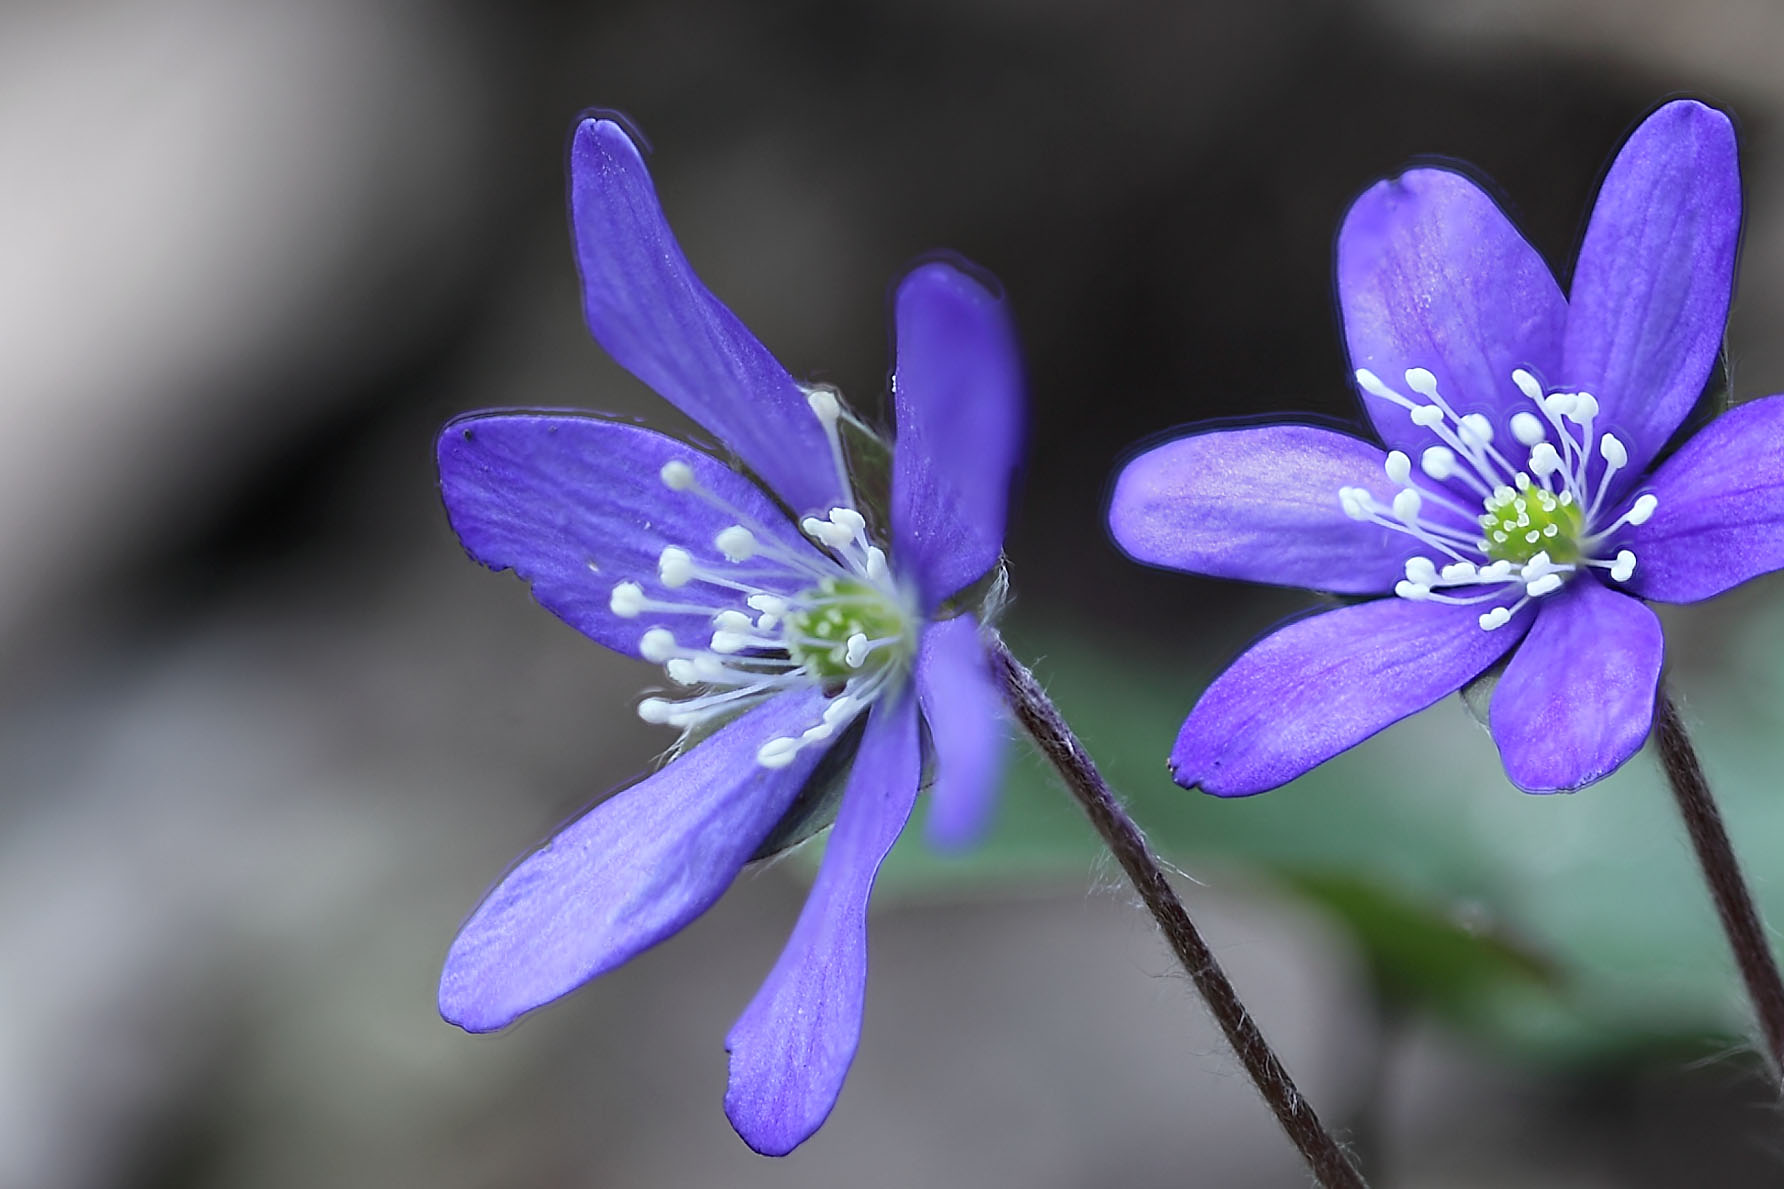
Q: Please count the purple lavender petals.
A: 12